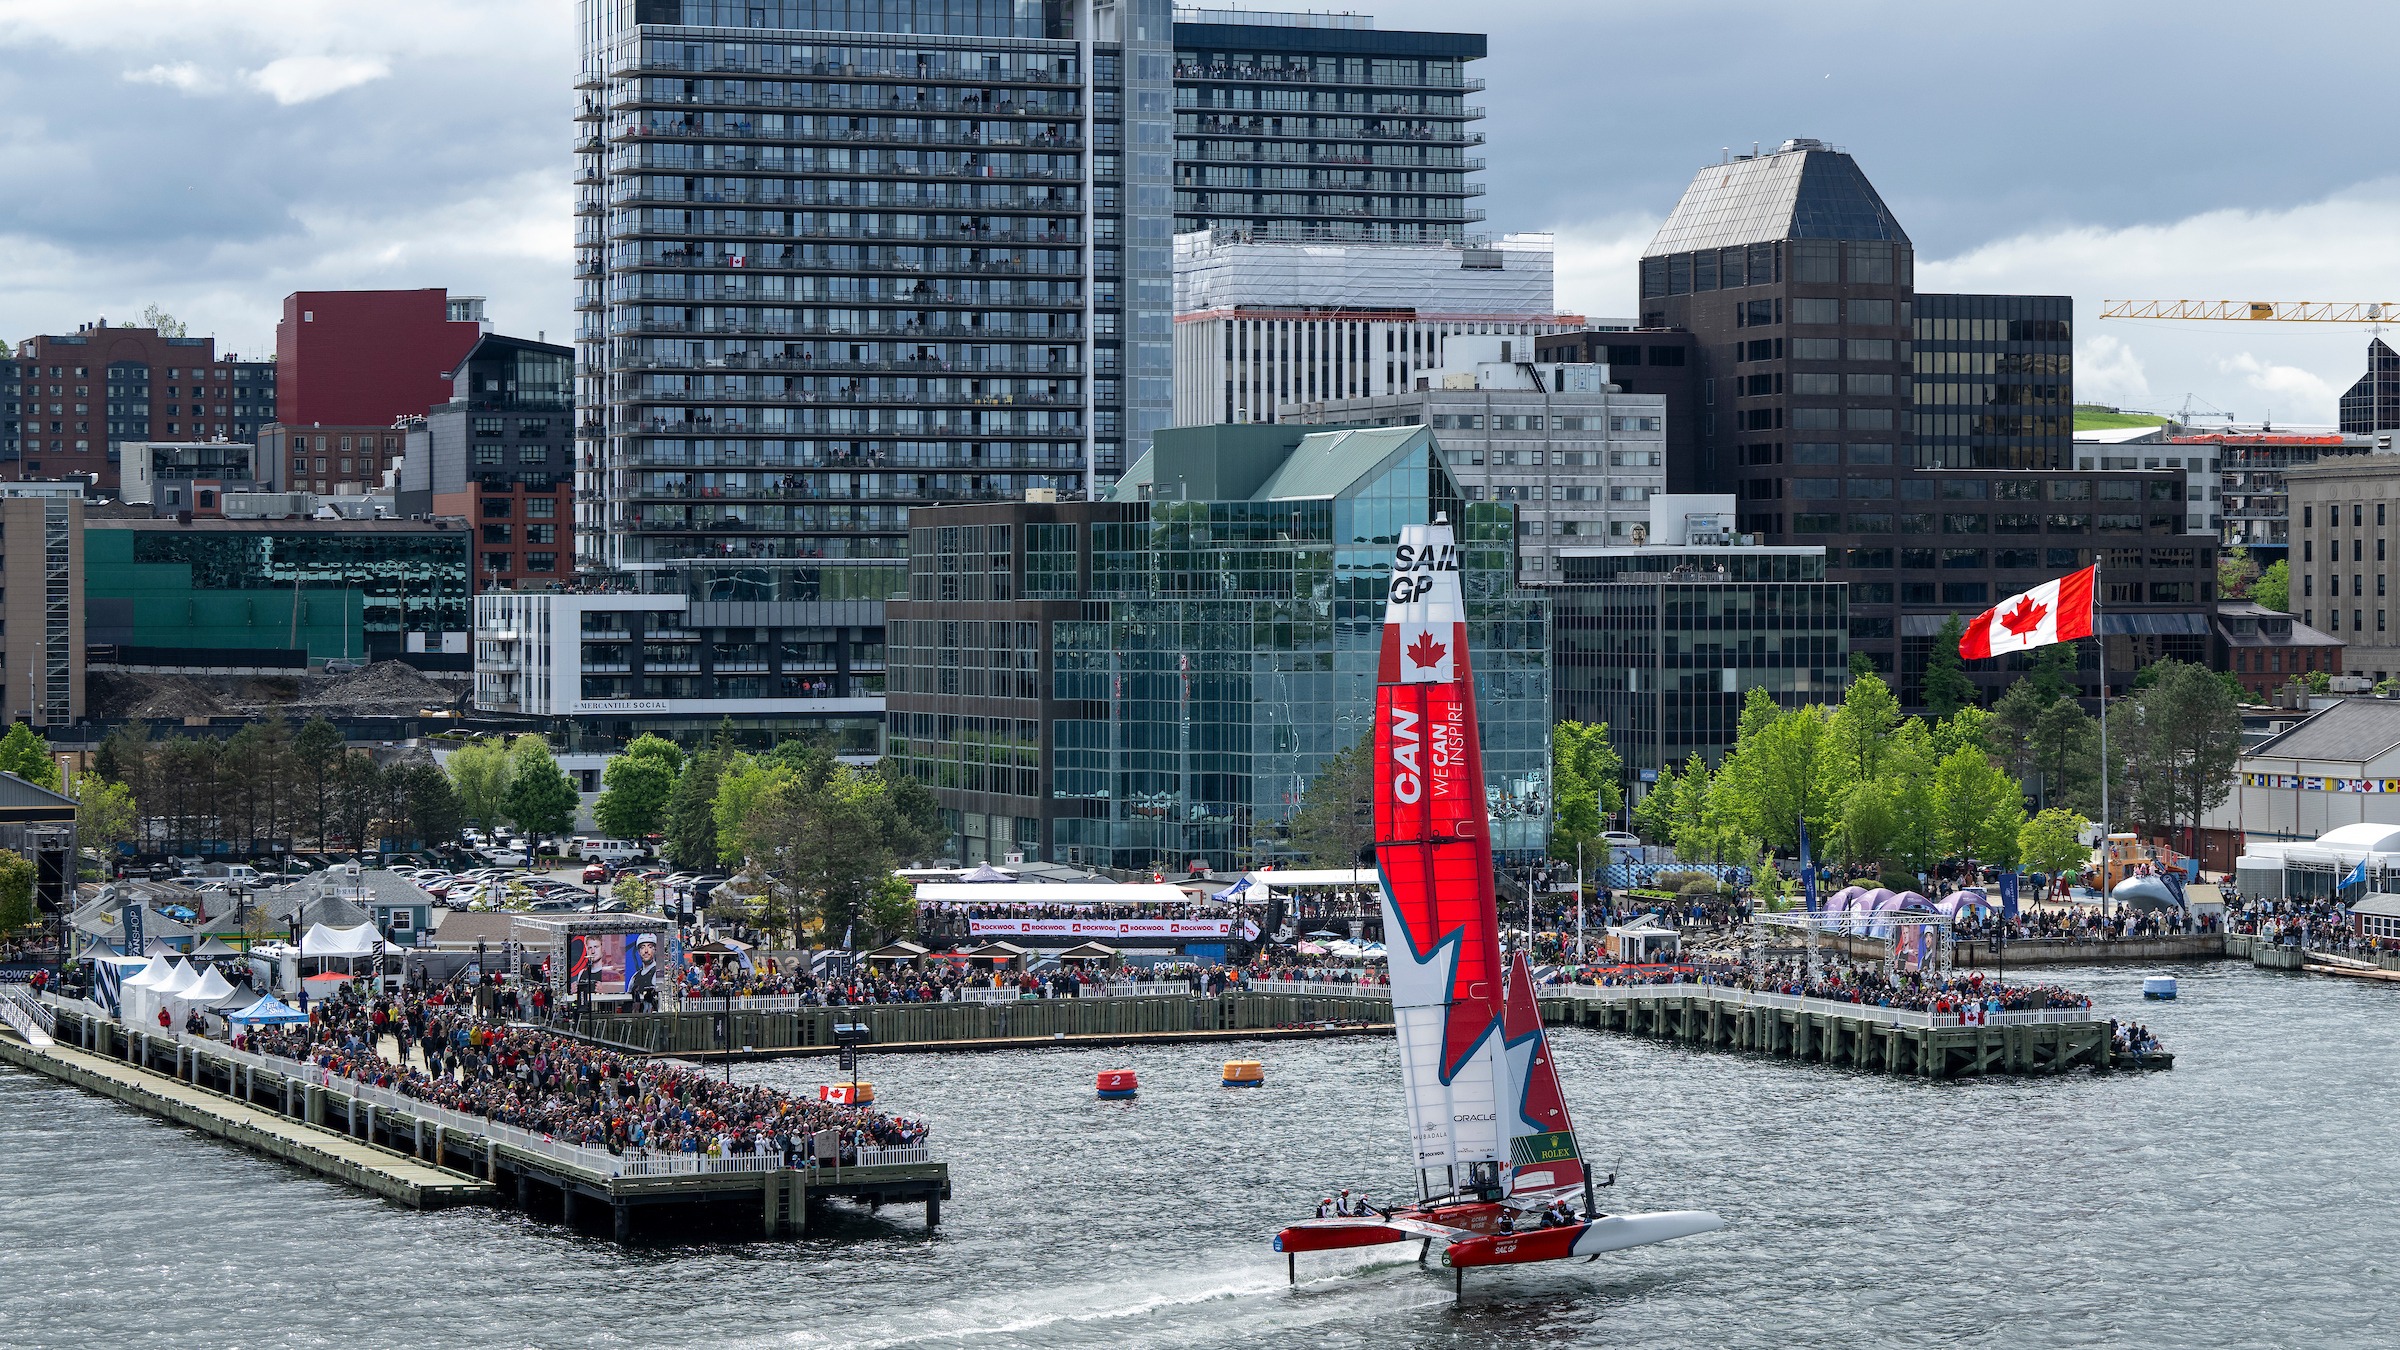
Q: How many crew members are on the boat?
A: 6